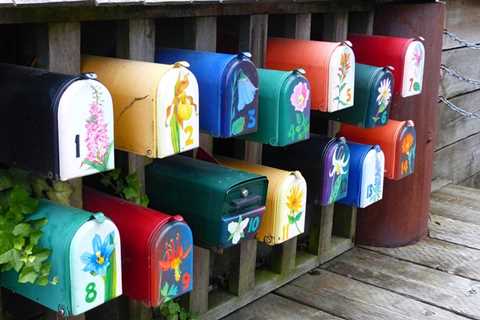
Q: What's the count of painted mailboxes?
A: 14